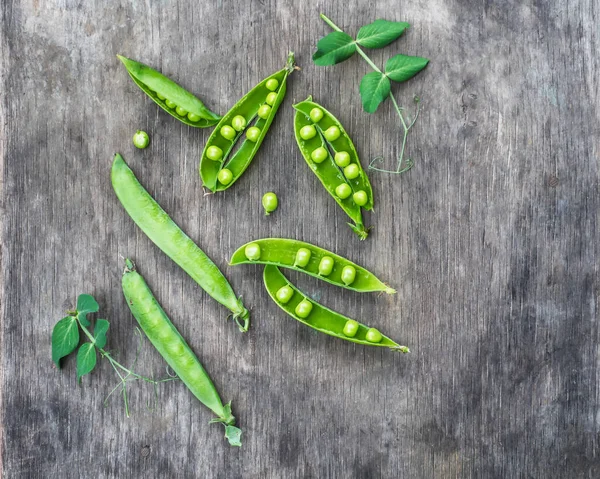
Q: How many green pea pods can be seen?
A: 7